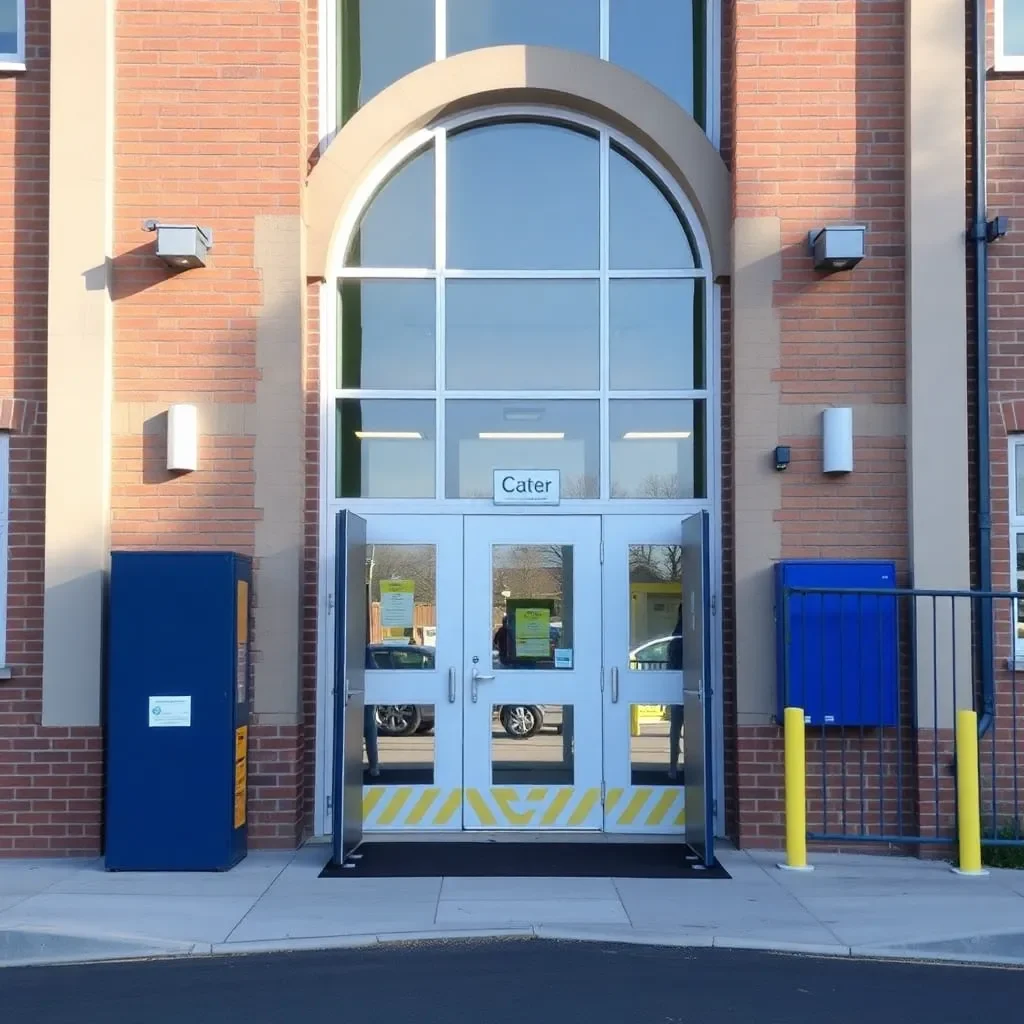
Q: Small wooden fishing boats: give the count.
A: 0